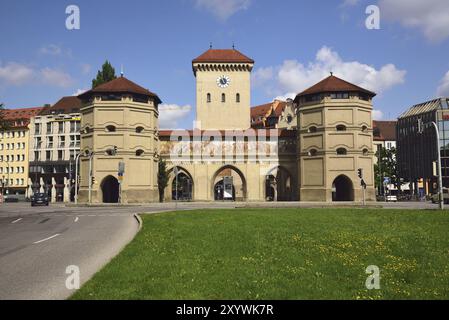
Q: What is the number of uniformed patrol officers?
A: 0